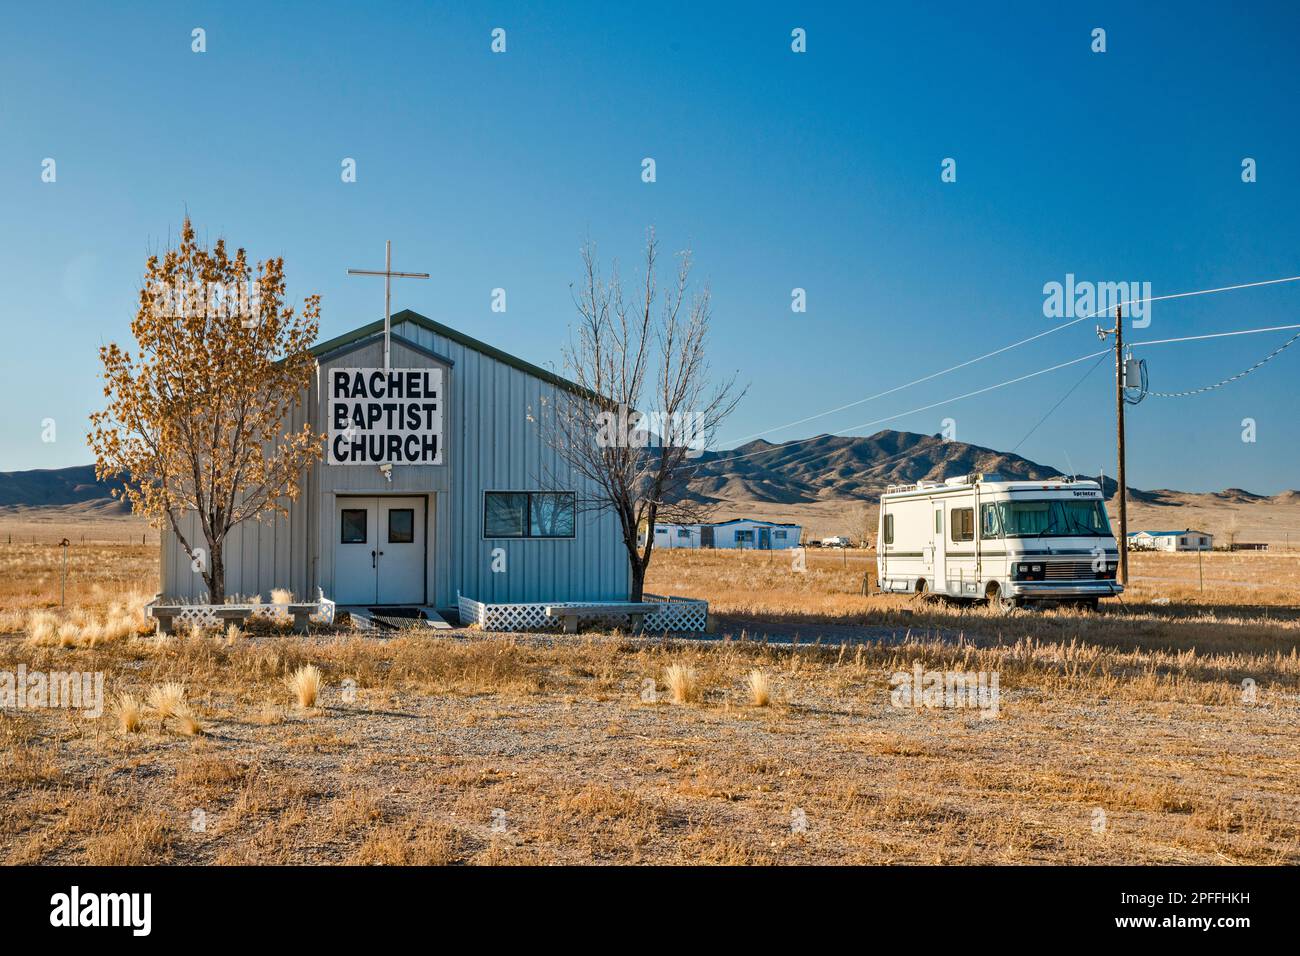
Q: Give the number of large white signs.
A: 1